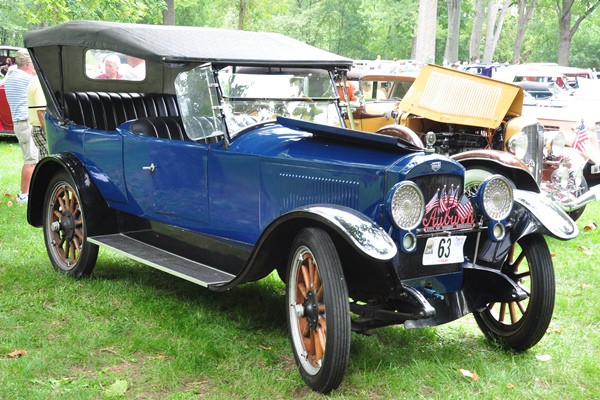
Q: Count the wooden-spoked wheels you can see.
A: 3